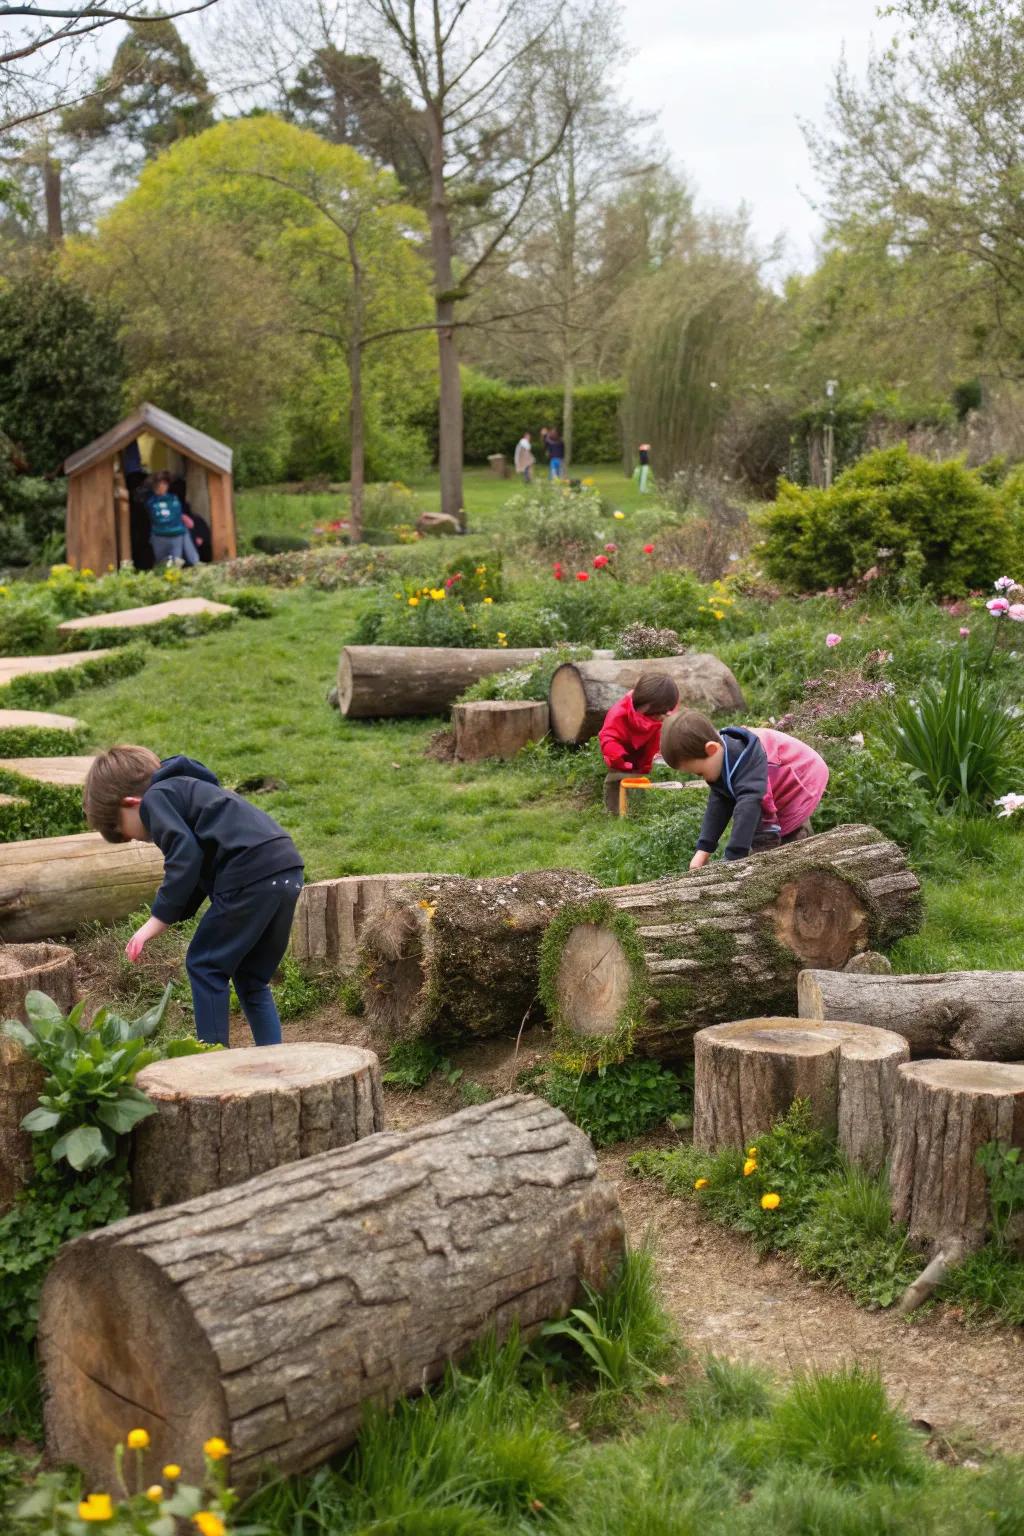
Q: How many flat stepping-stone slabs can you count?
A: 5